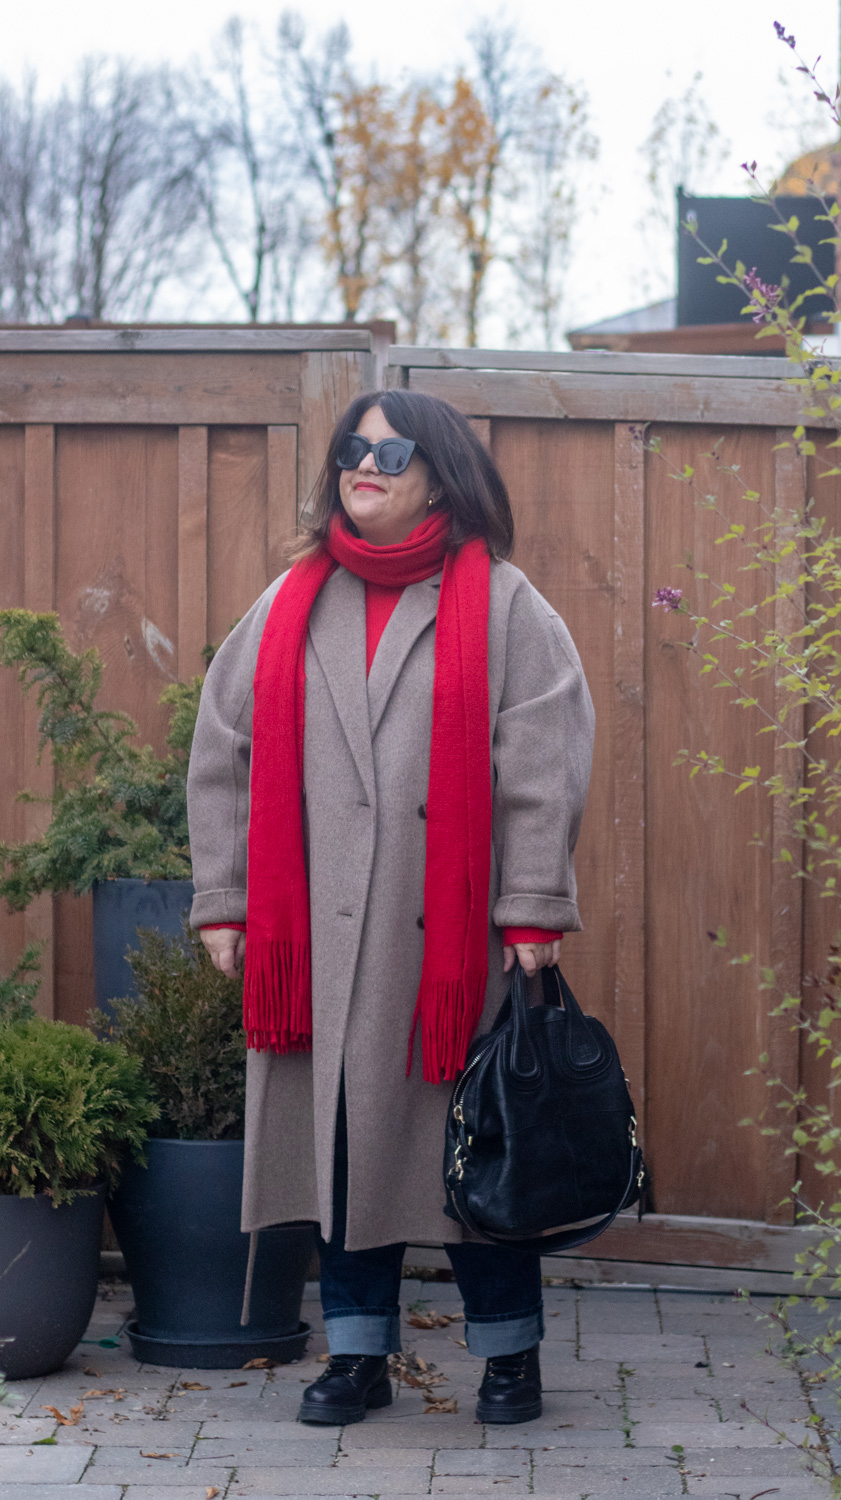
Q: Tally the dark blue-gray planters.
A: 3